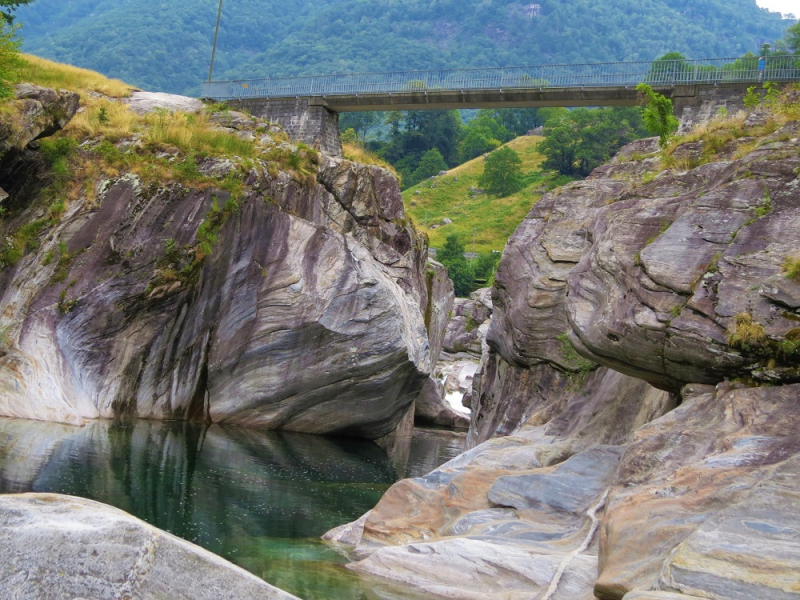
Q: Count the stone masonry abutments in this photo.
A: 2